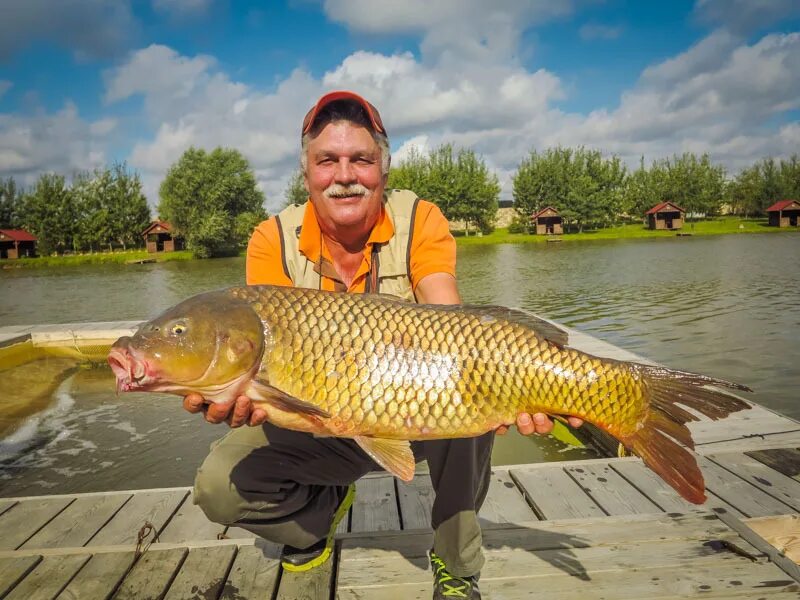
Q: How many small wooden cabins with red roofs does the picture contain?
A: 5